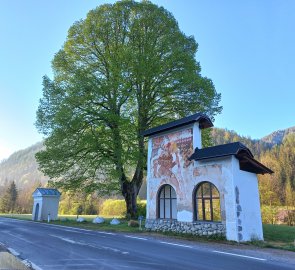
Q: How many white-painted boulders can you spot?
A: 3